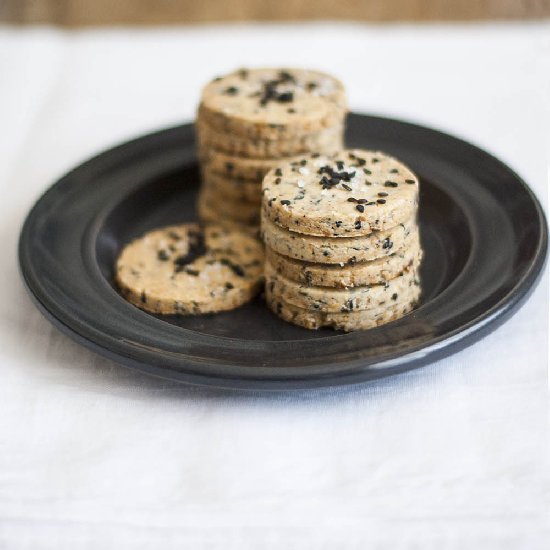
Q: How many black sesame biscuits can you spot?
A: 11